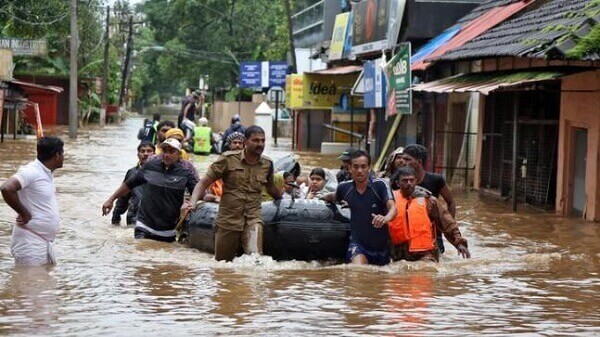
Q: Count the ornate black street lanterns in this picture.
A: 0